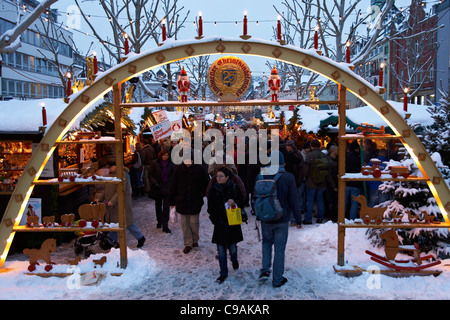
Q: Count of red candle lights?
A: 12